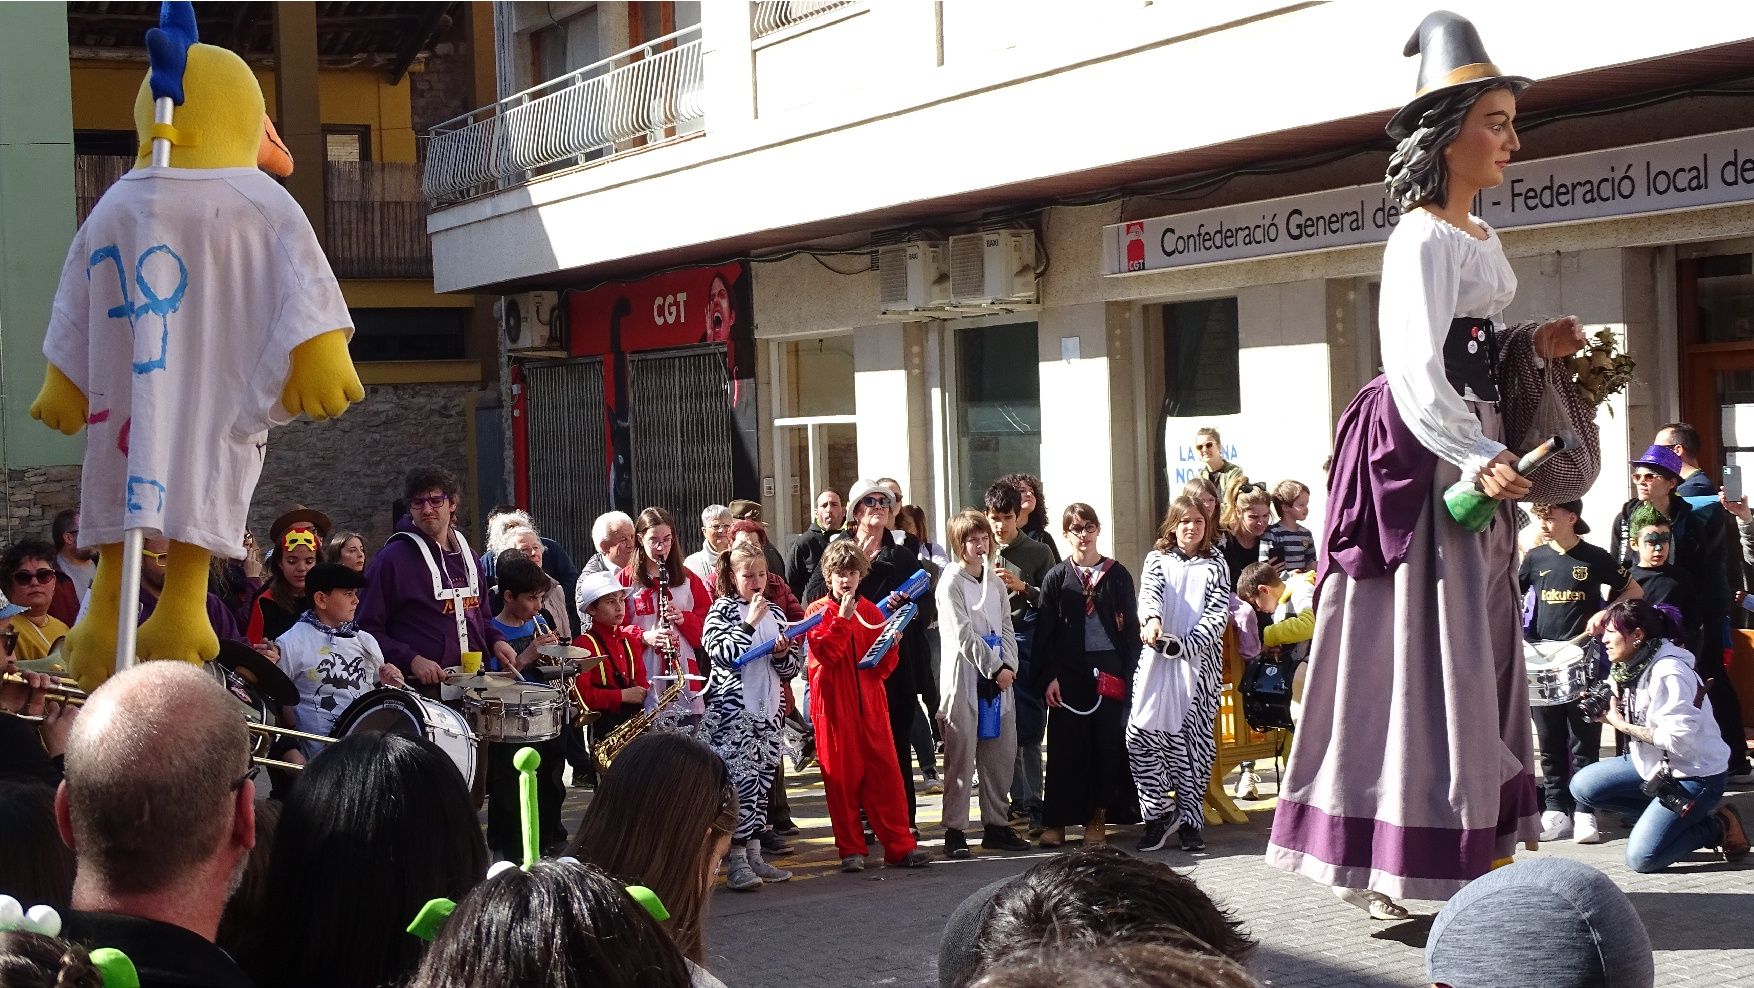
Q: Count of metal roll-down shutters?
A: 2